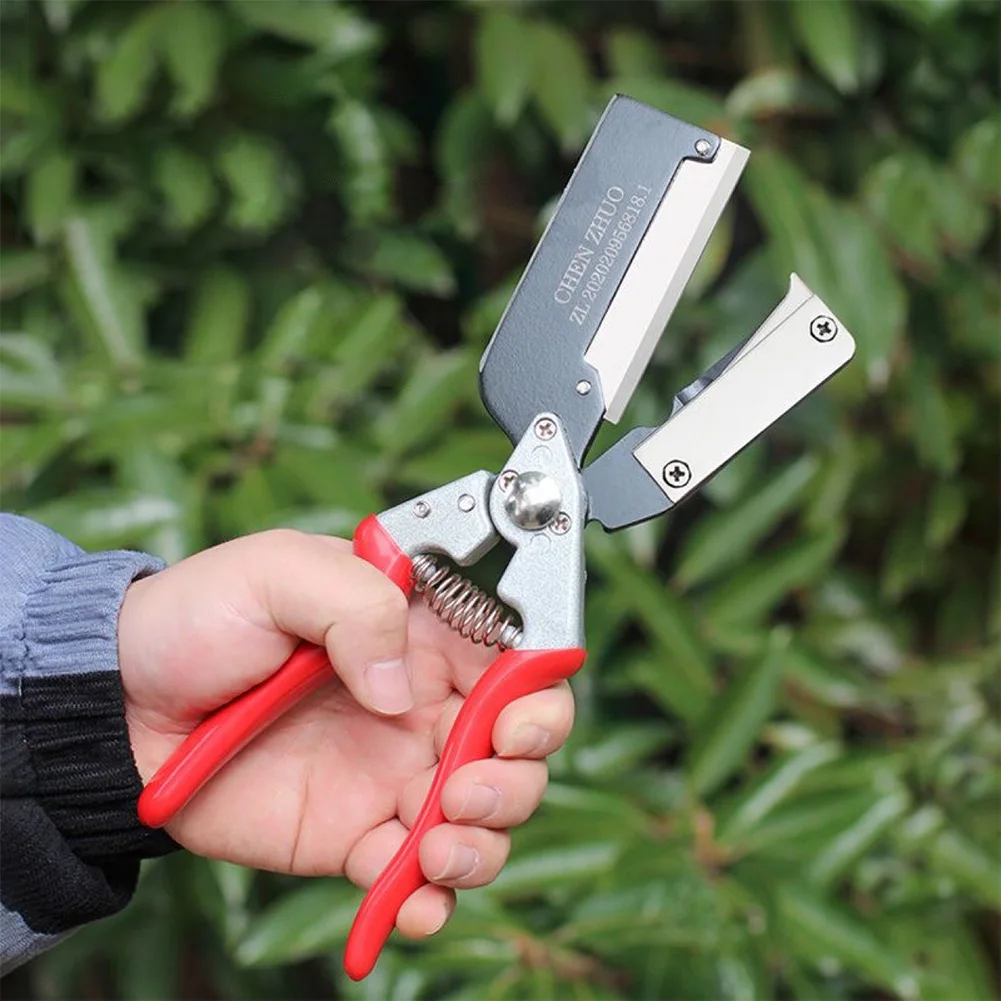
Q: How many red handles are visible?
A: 2